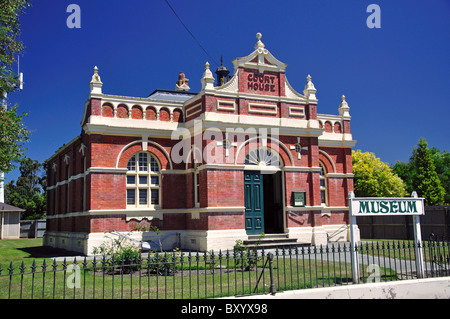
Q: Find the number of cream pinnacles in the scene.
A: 5